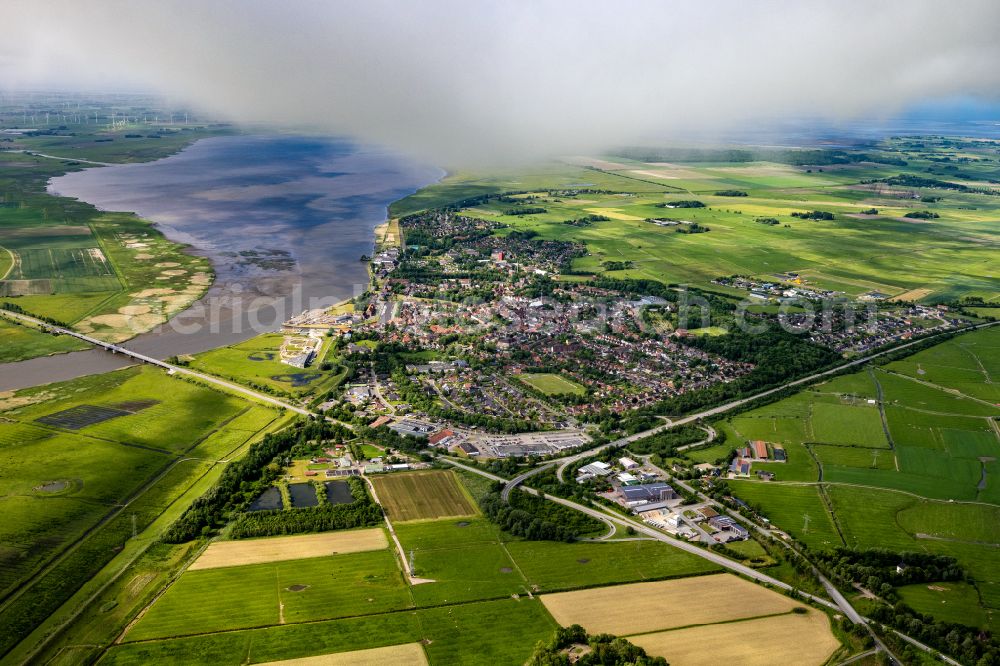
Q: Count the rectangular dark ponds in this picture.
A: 3